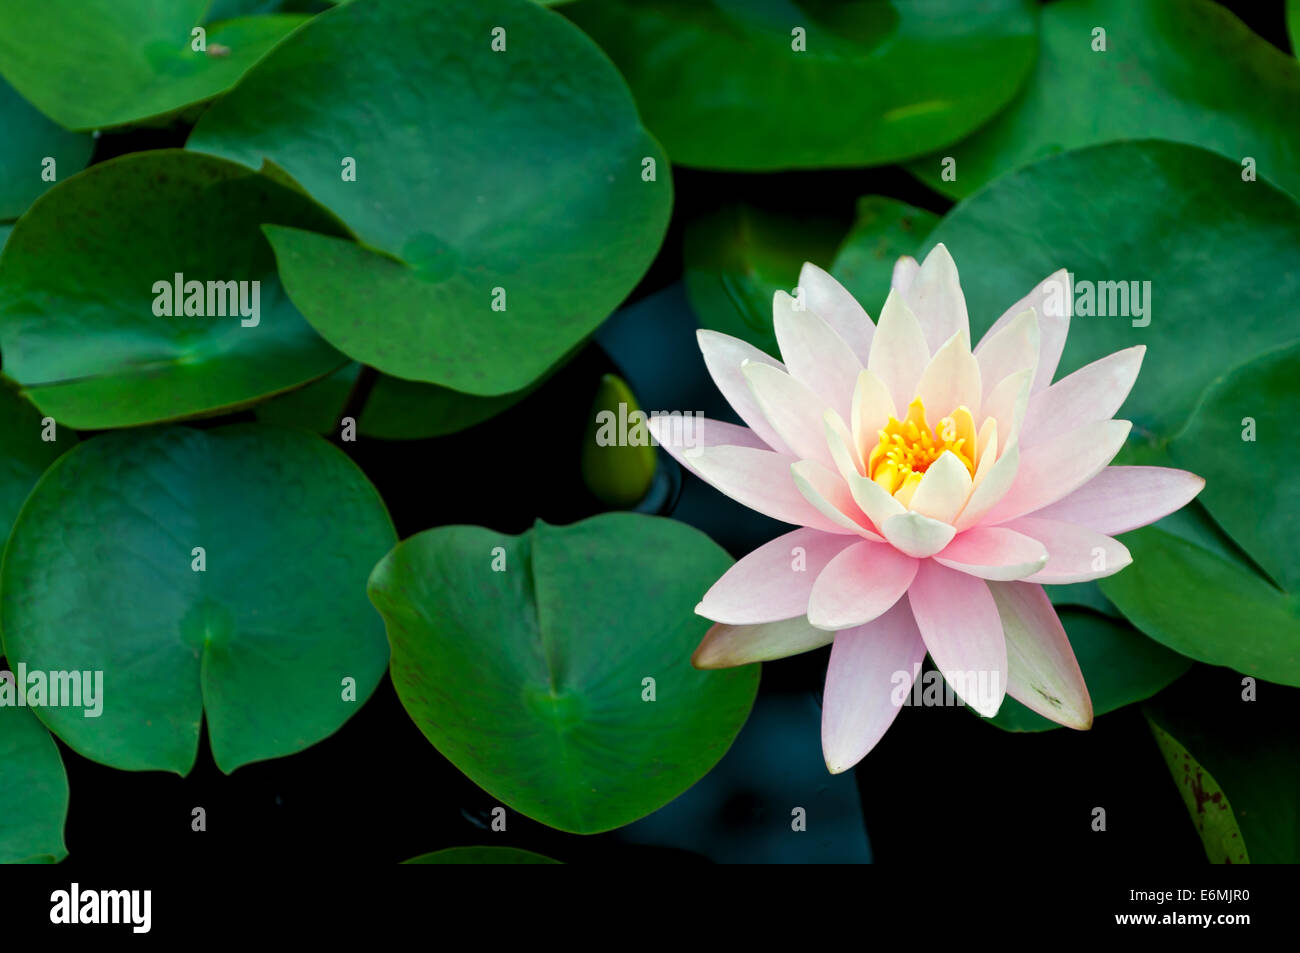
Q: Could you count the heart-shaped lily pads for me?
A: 1